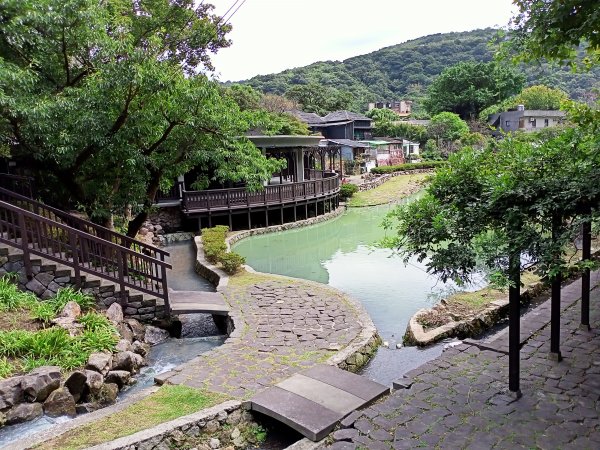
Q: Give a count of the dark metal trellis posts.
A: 3